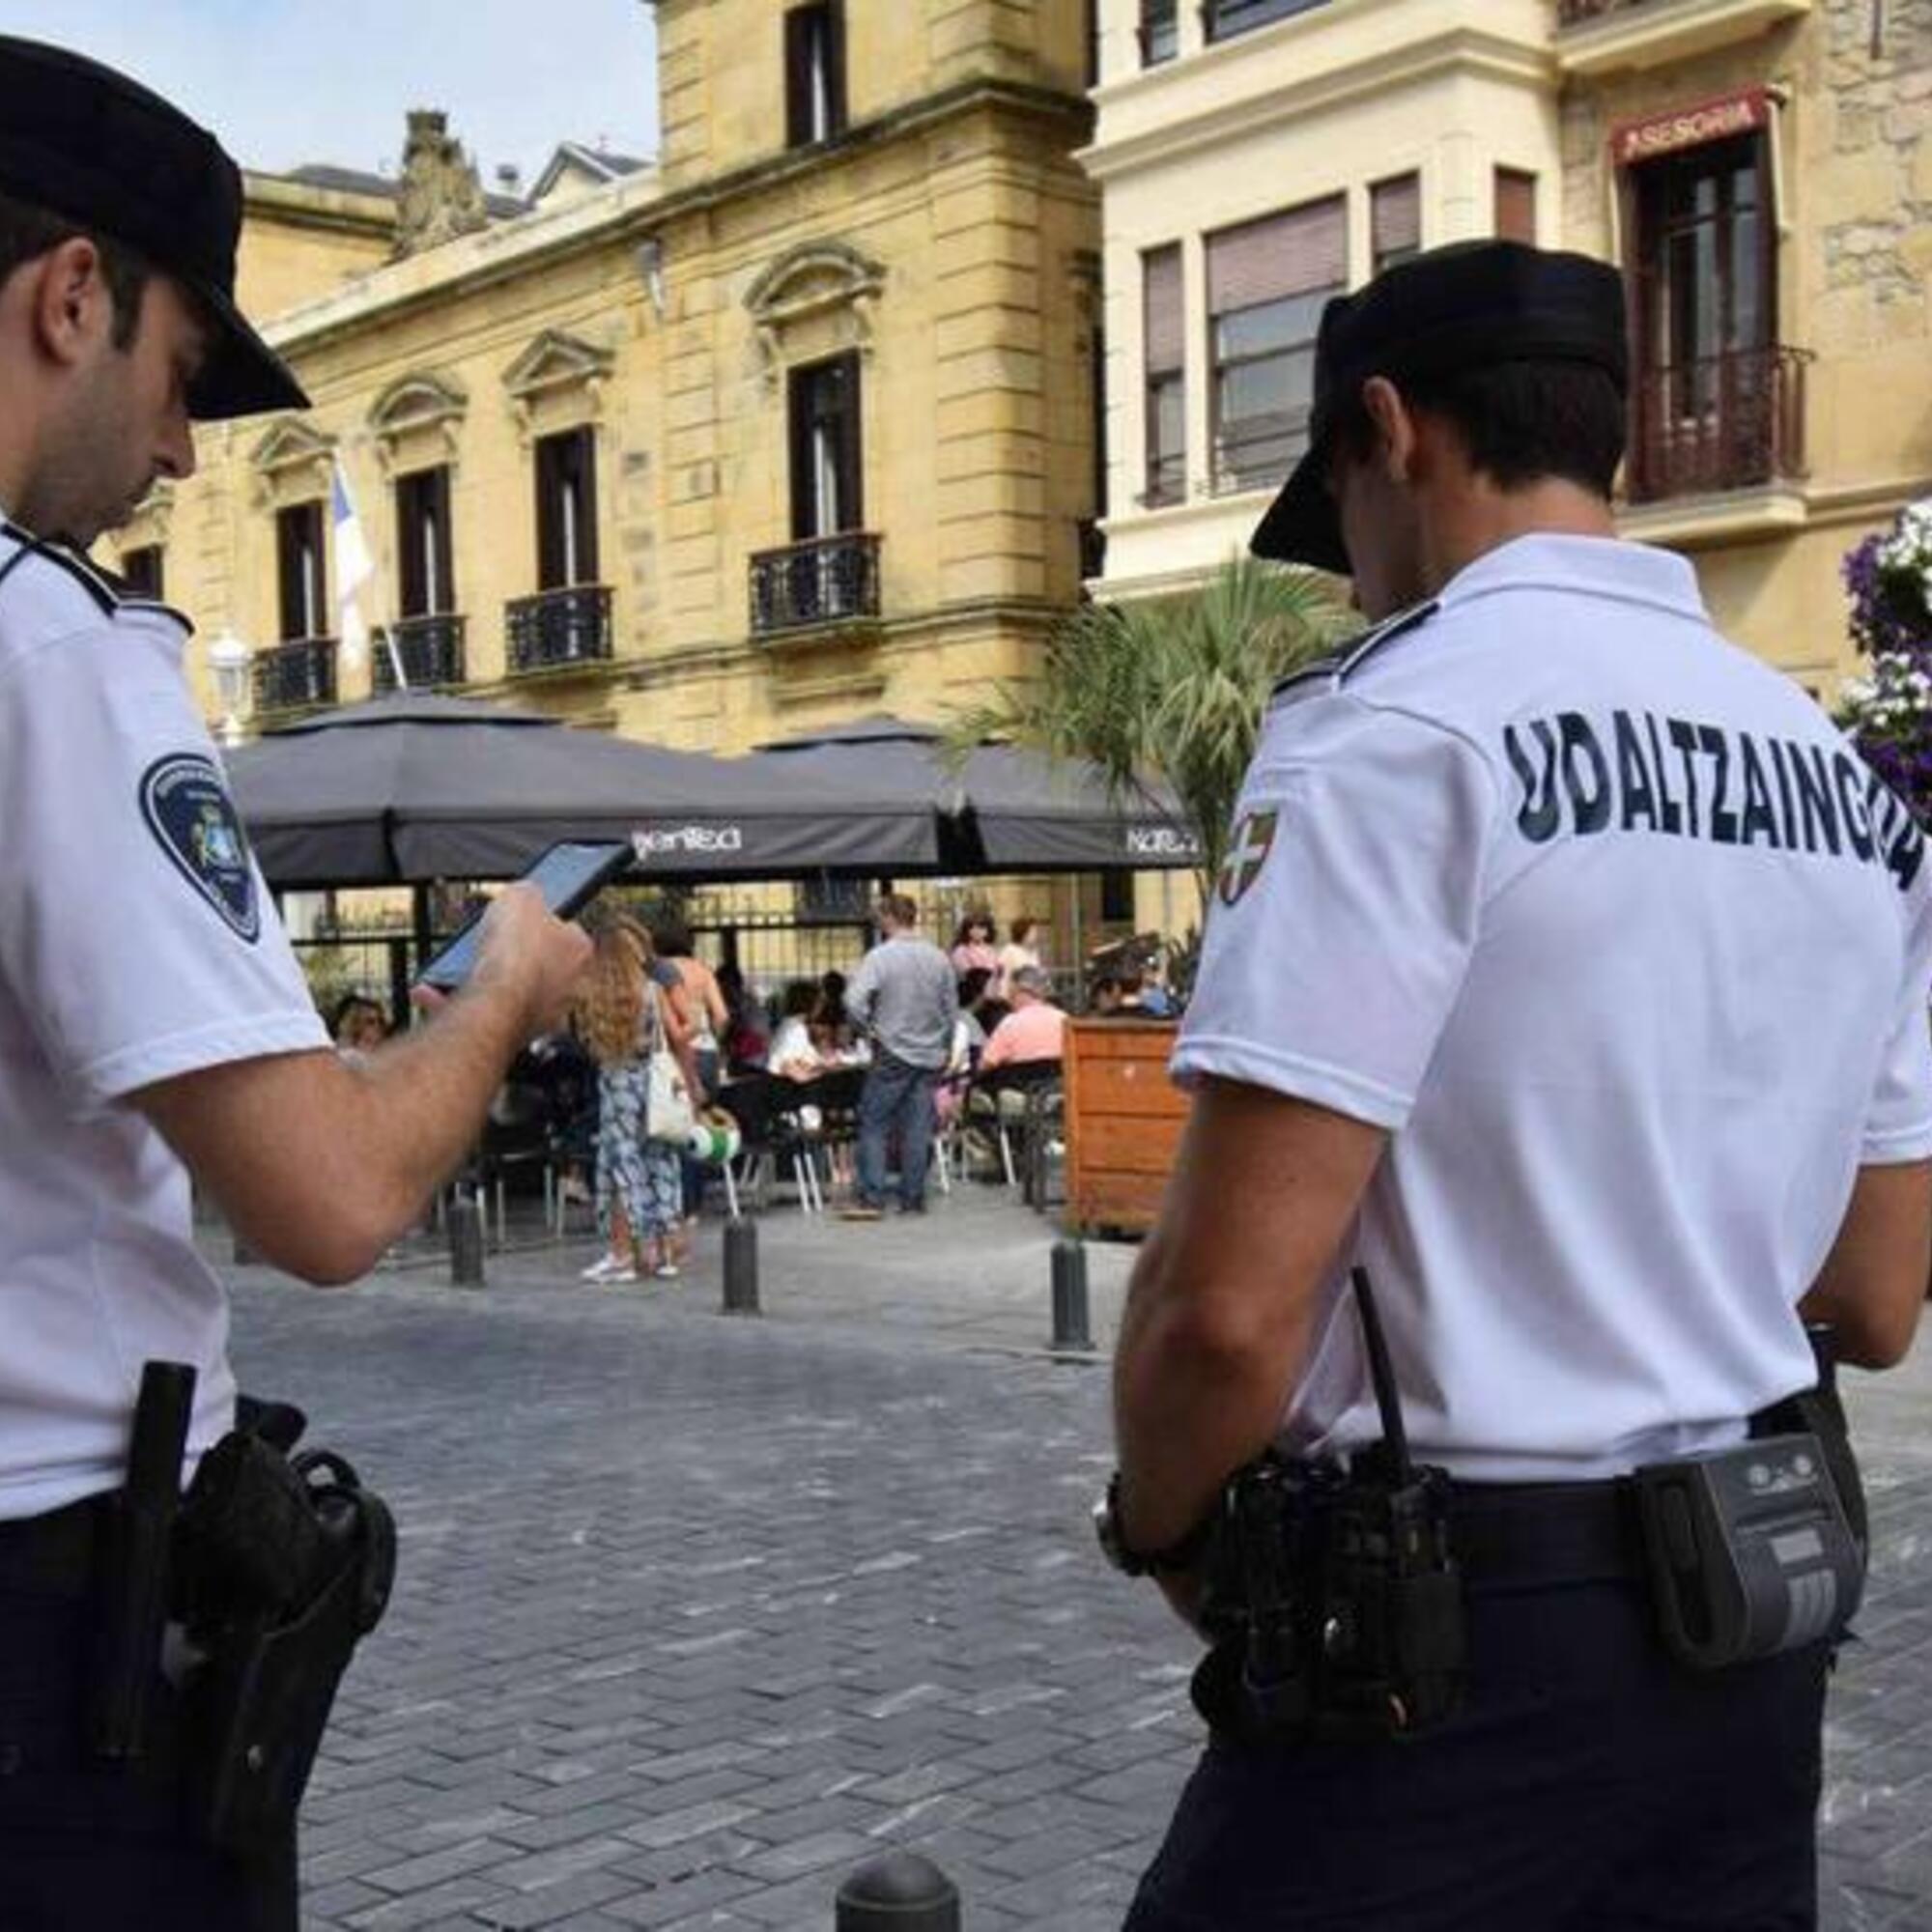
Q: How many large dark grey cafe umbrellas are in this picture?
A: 2